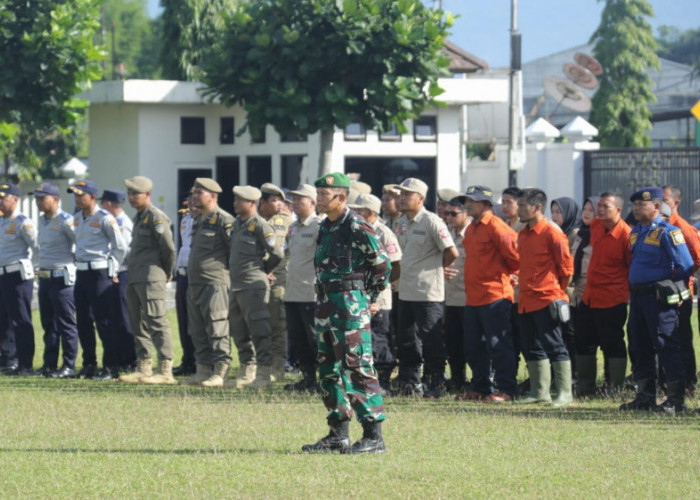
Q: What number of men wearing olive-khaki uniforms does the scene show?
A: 4